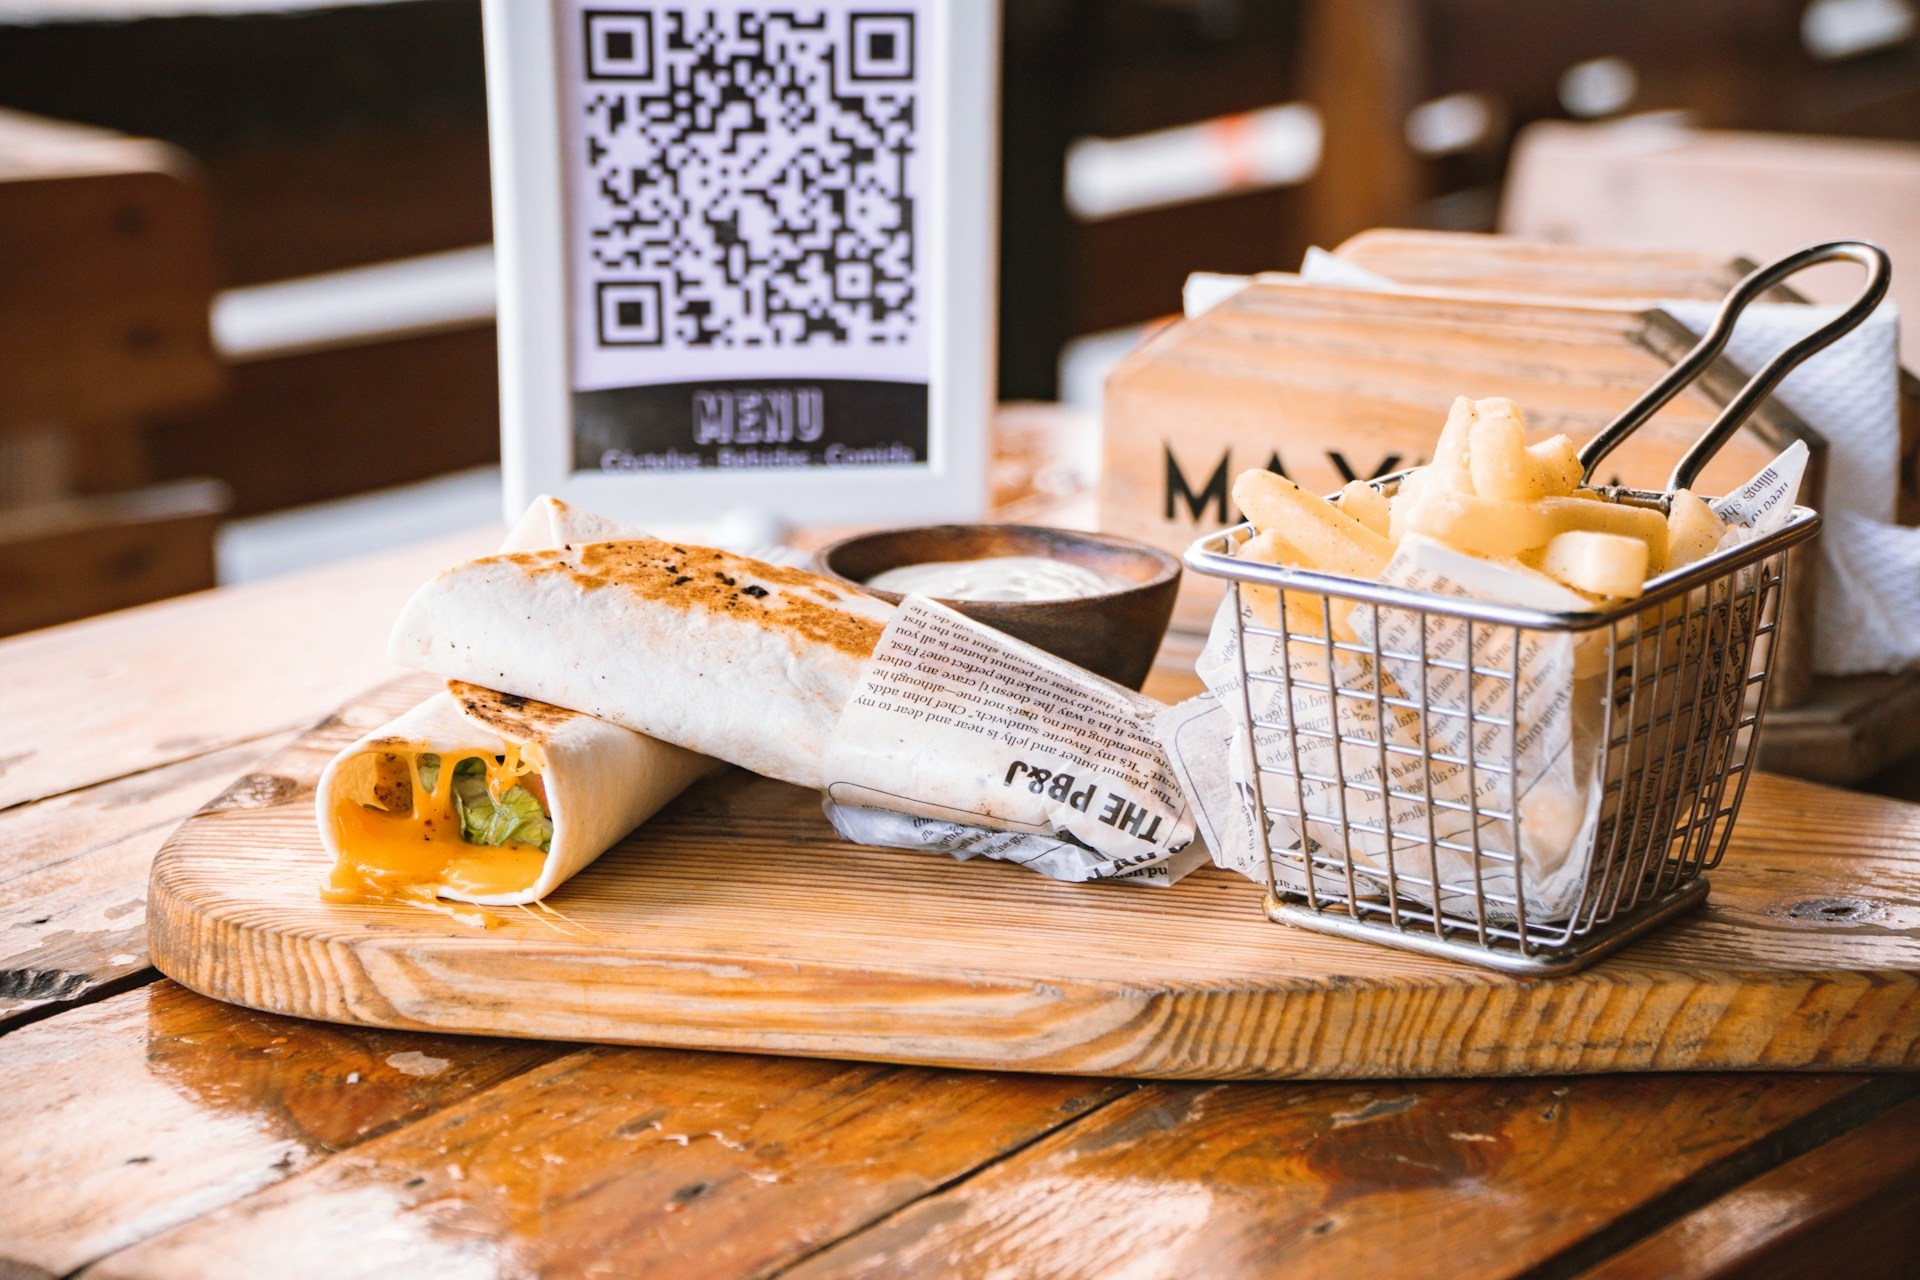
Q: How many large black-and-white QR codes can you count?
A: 1